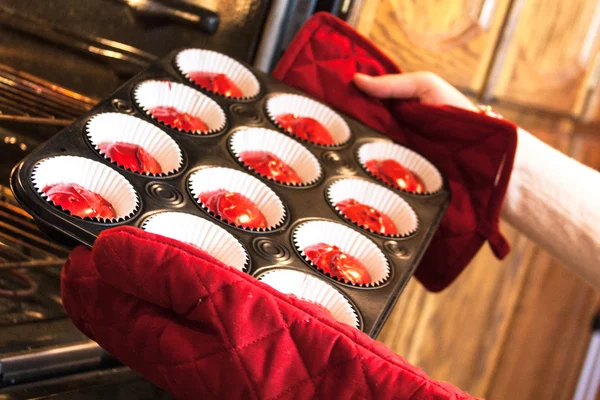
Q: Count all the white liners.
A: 12